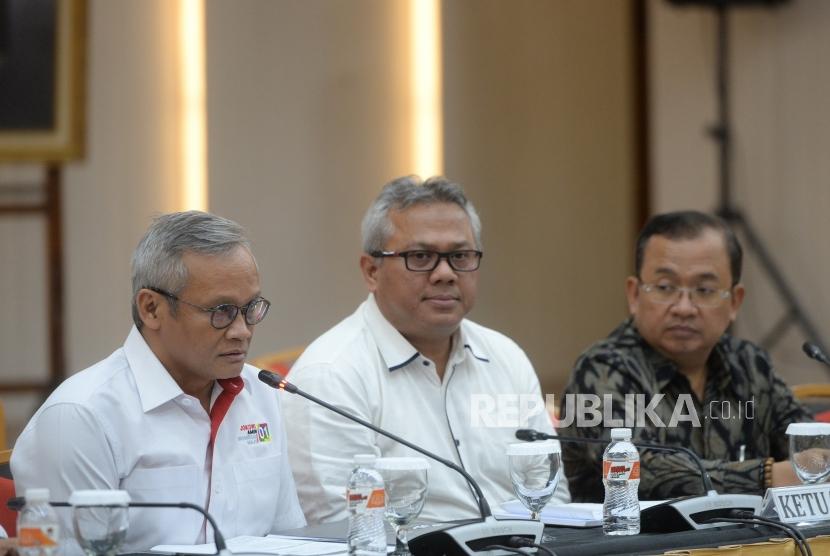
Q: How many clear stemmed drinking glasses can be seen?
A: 4